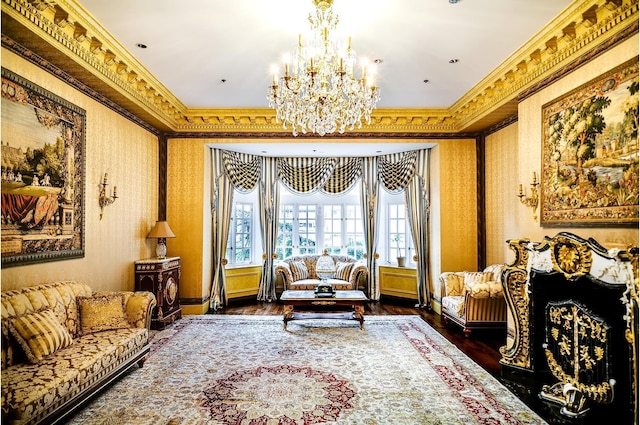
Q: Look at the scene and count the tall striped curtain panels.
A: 4